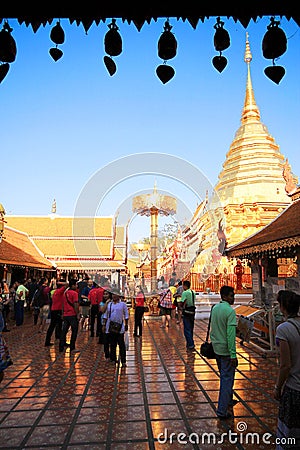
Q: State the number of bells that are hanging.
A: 6